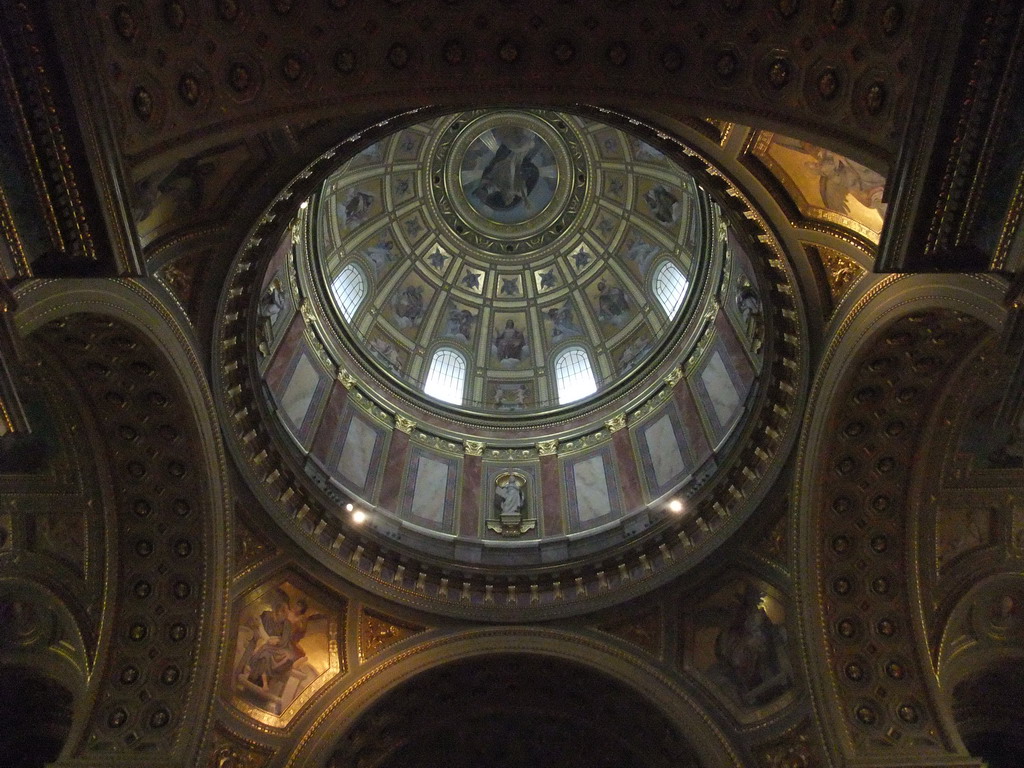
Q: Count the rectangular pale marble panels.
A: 6